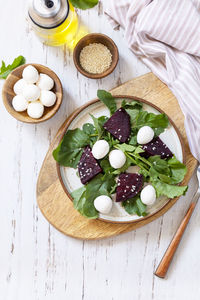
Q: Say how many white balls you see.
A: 12